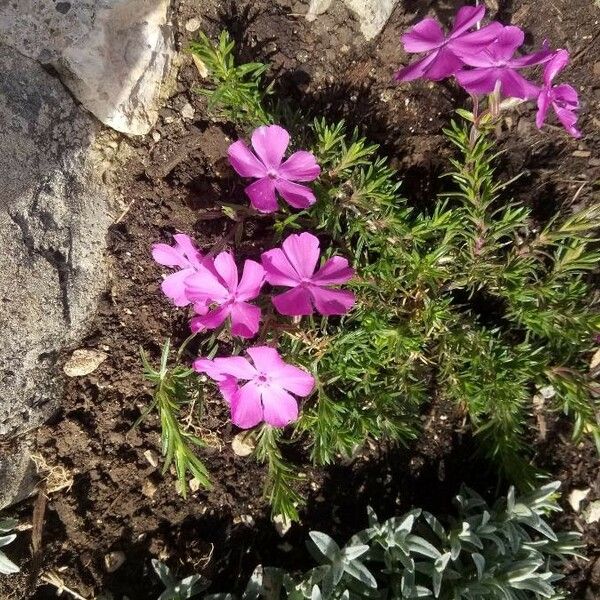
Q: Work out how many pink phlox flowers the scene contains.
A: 8